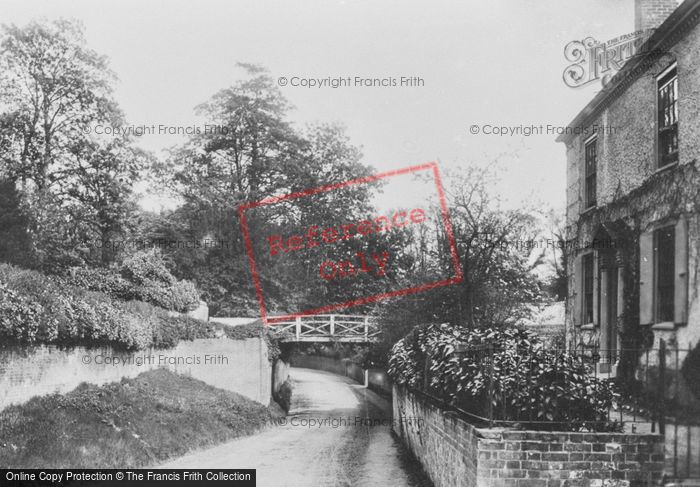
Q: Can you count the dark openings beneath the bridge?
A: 1